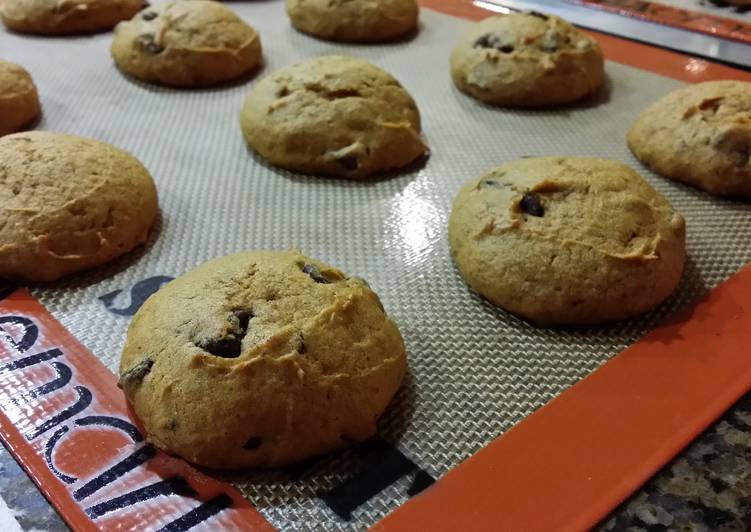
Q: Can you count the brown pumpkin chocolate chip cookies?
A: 10